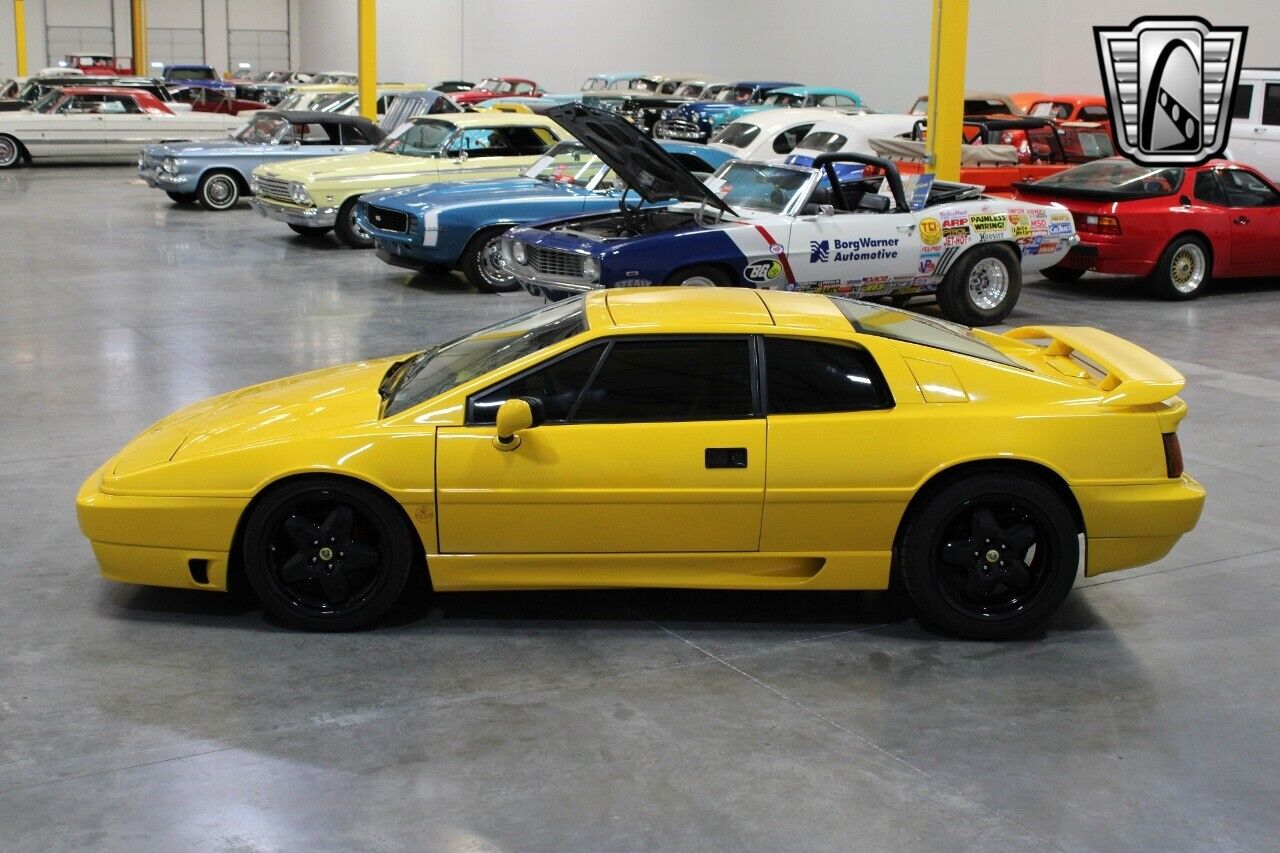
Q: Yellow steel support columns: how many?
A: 4